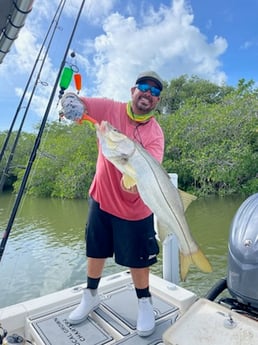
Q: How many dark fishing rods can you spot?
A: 3